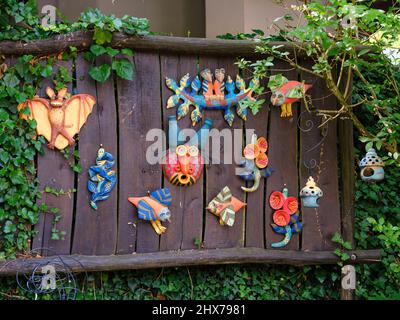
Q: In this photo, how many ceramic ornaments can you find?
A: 11